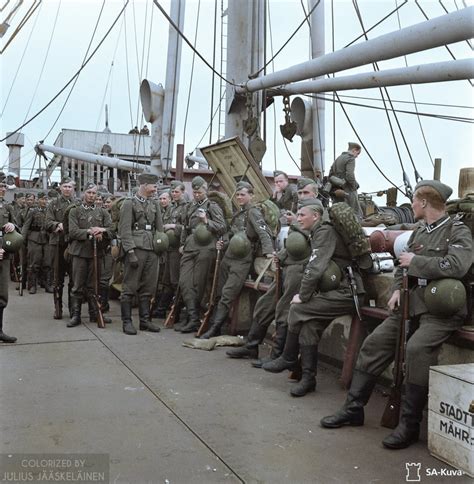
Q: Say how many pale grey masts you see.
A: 3